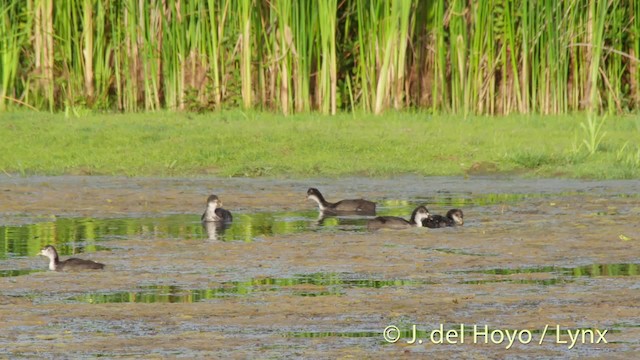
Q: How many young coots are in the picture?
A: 5